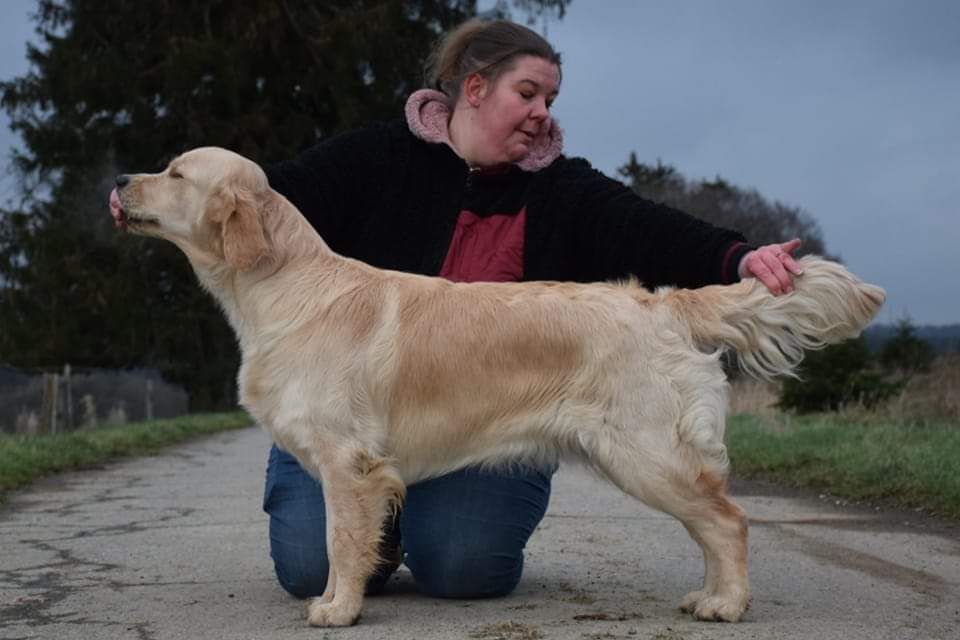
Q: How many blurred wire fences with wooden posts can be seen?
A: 1